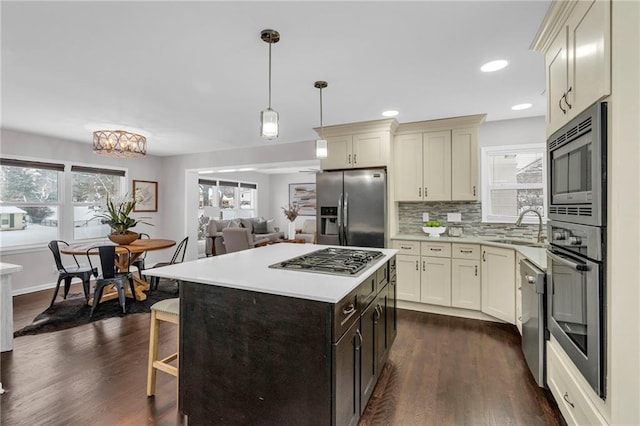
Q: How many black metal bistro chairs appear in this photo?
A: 4